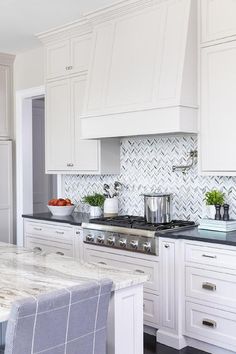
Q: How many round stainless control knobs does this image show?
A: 6